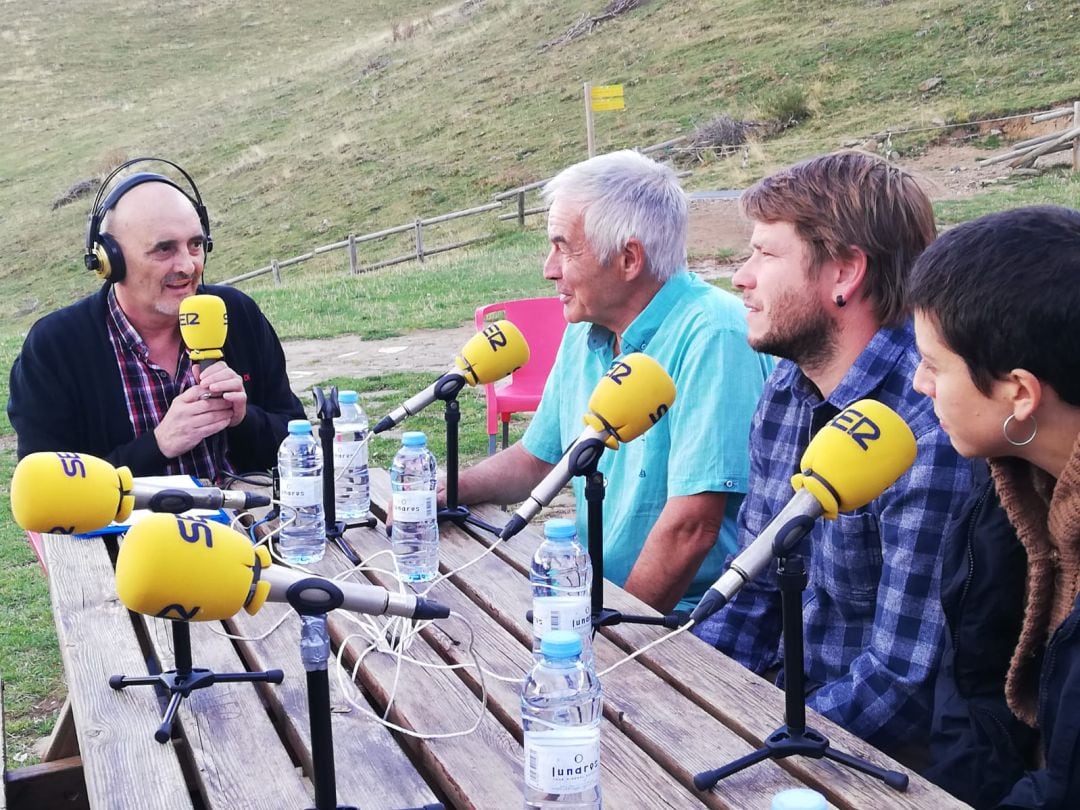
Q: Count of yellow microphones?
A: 6